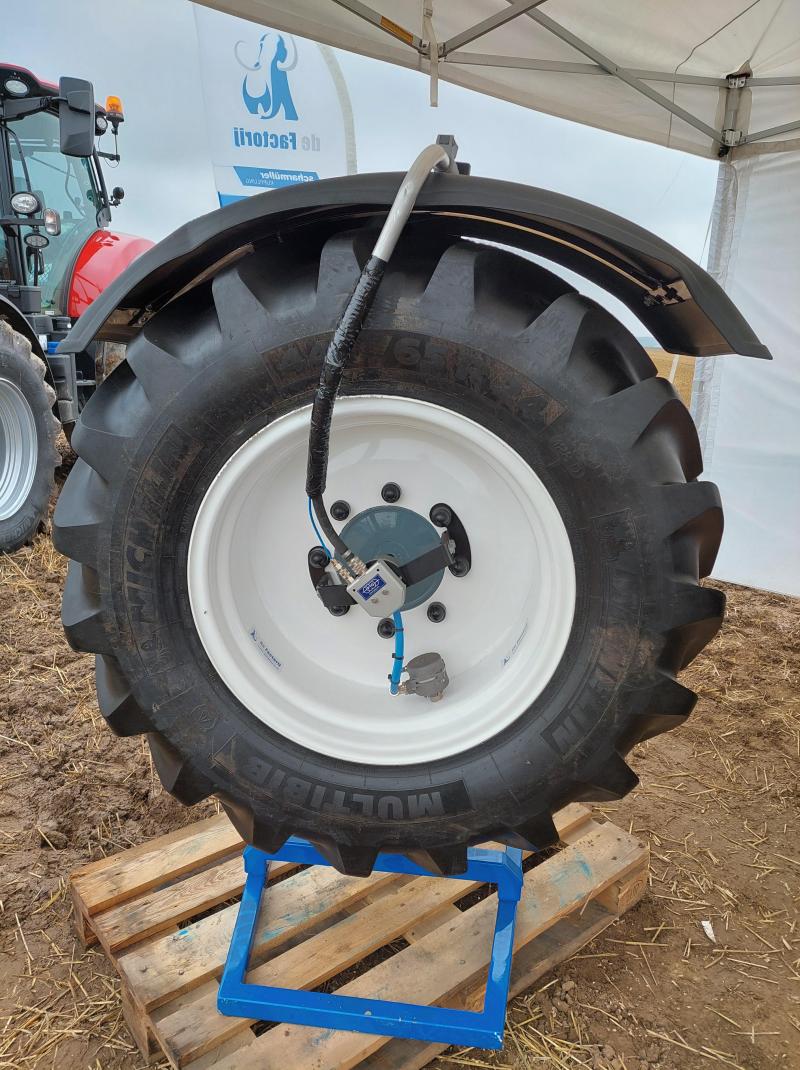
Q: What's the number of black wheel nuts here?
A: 8